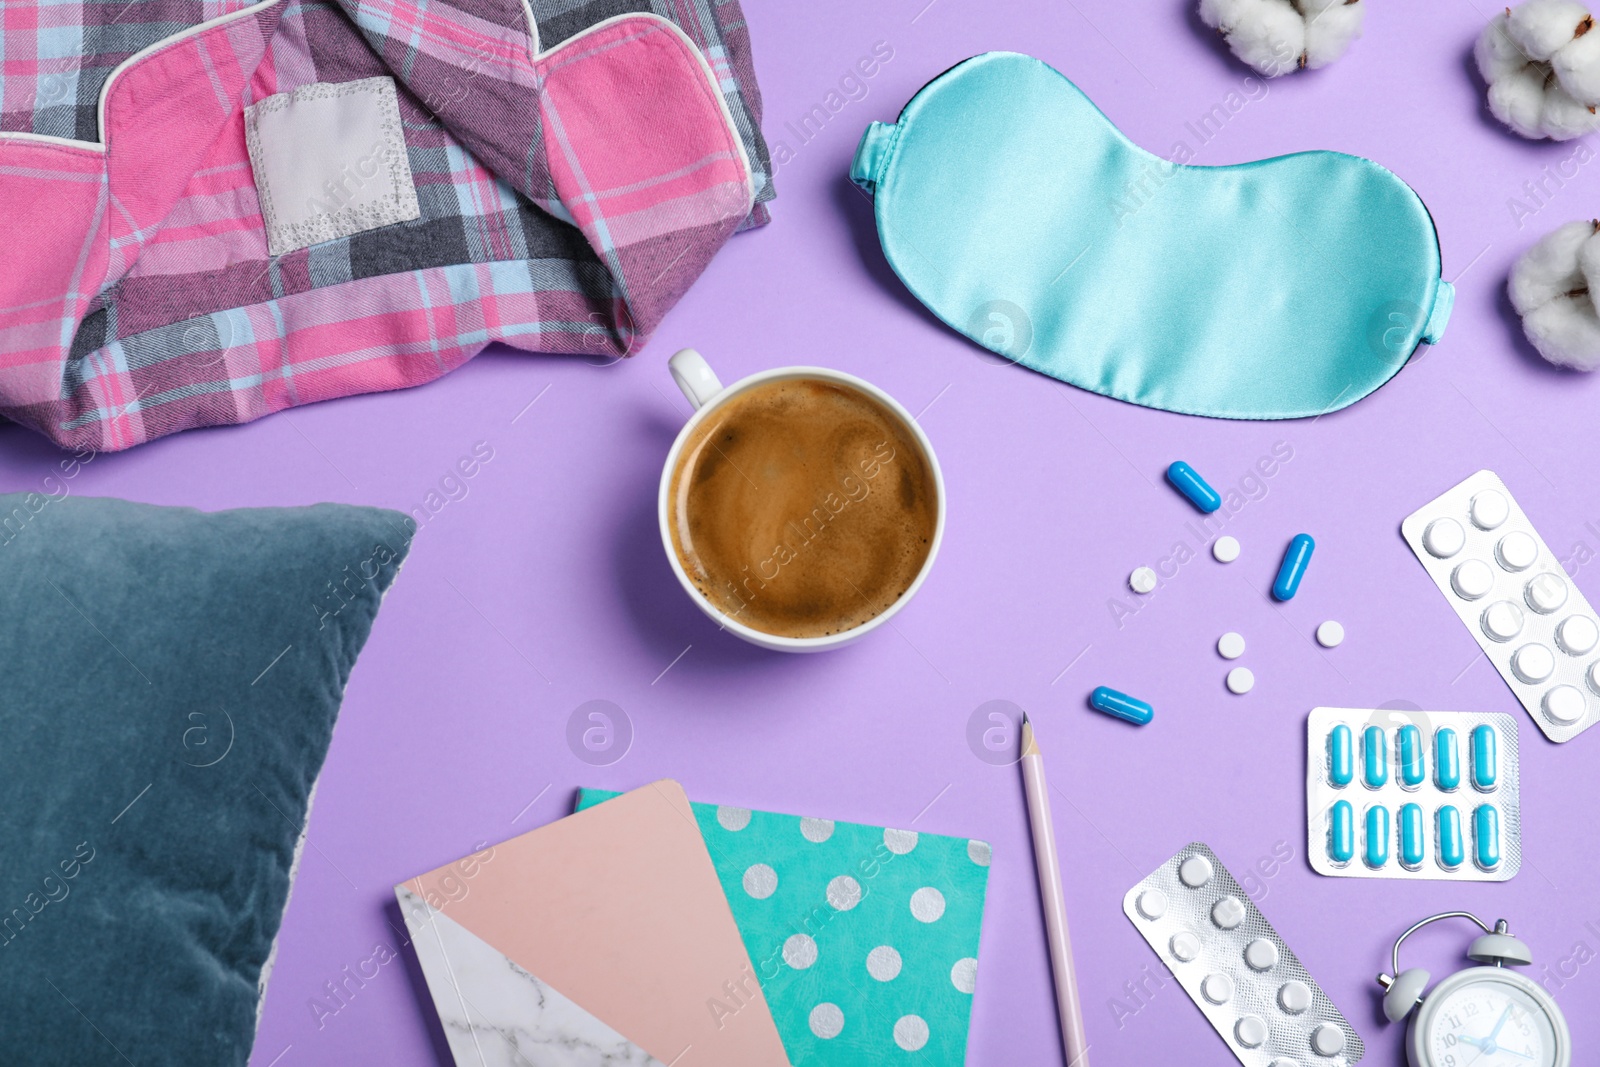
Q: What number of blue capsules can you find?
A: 13